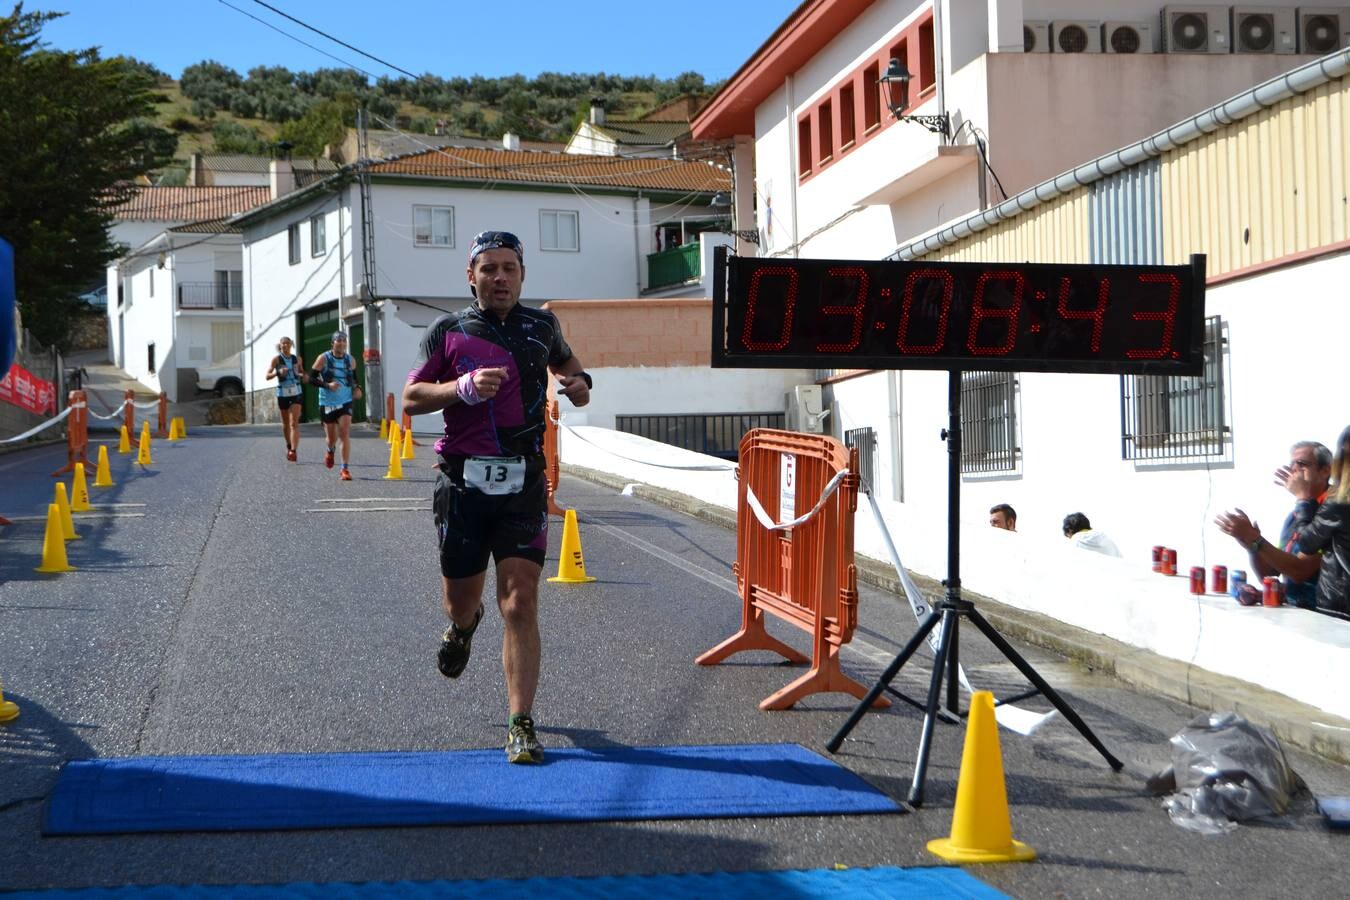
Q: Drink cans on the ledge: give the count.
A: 6